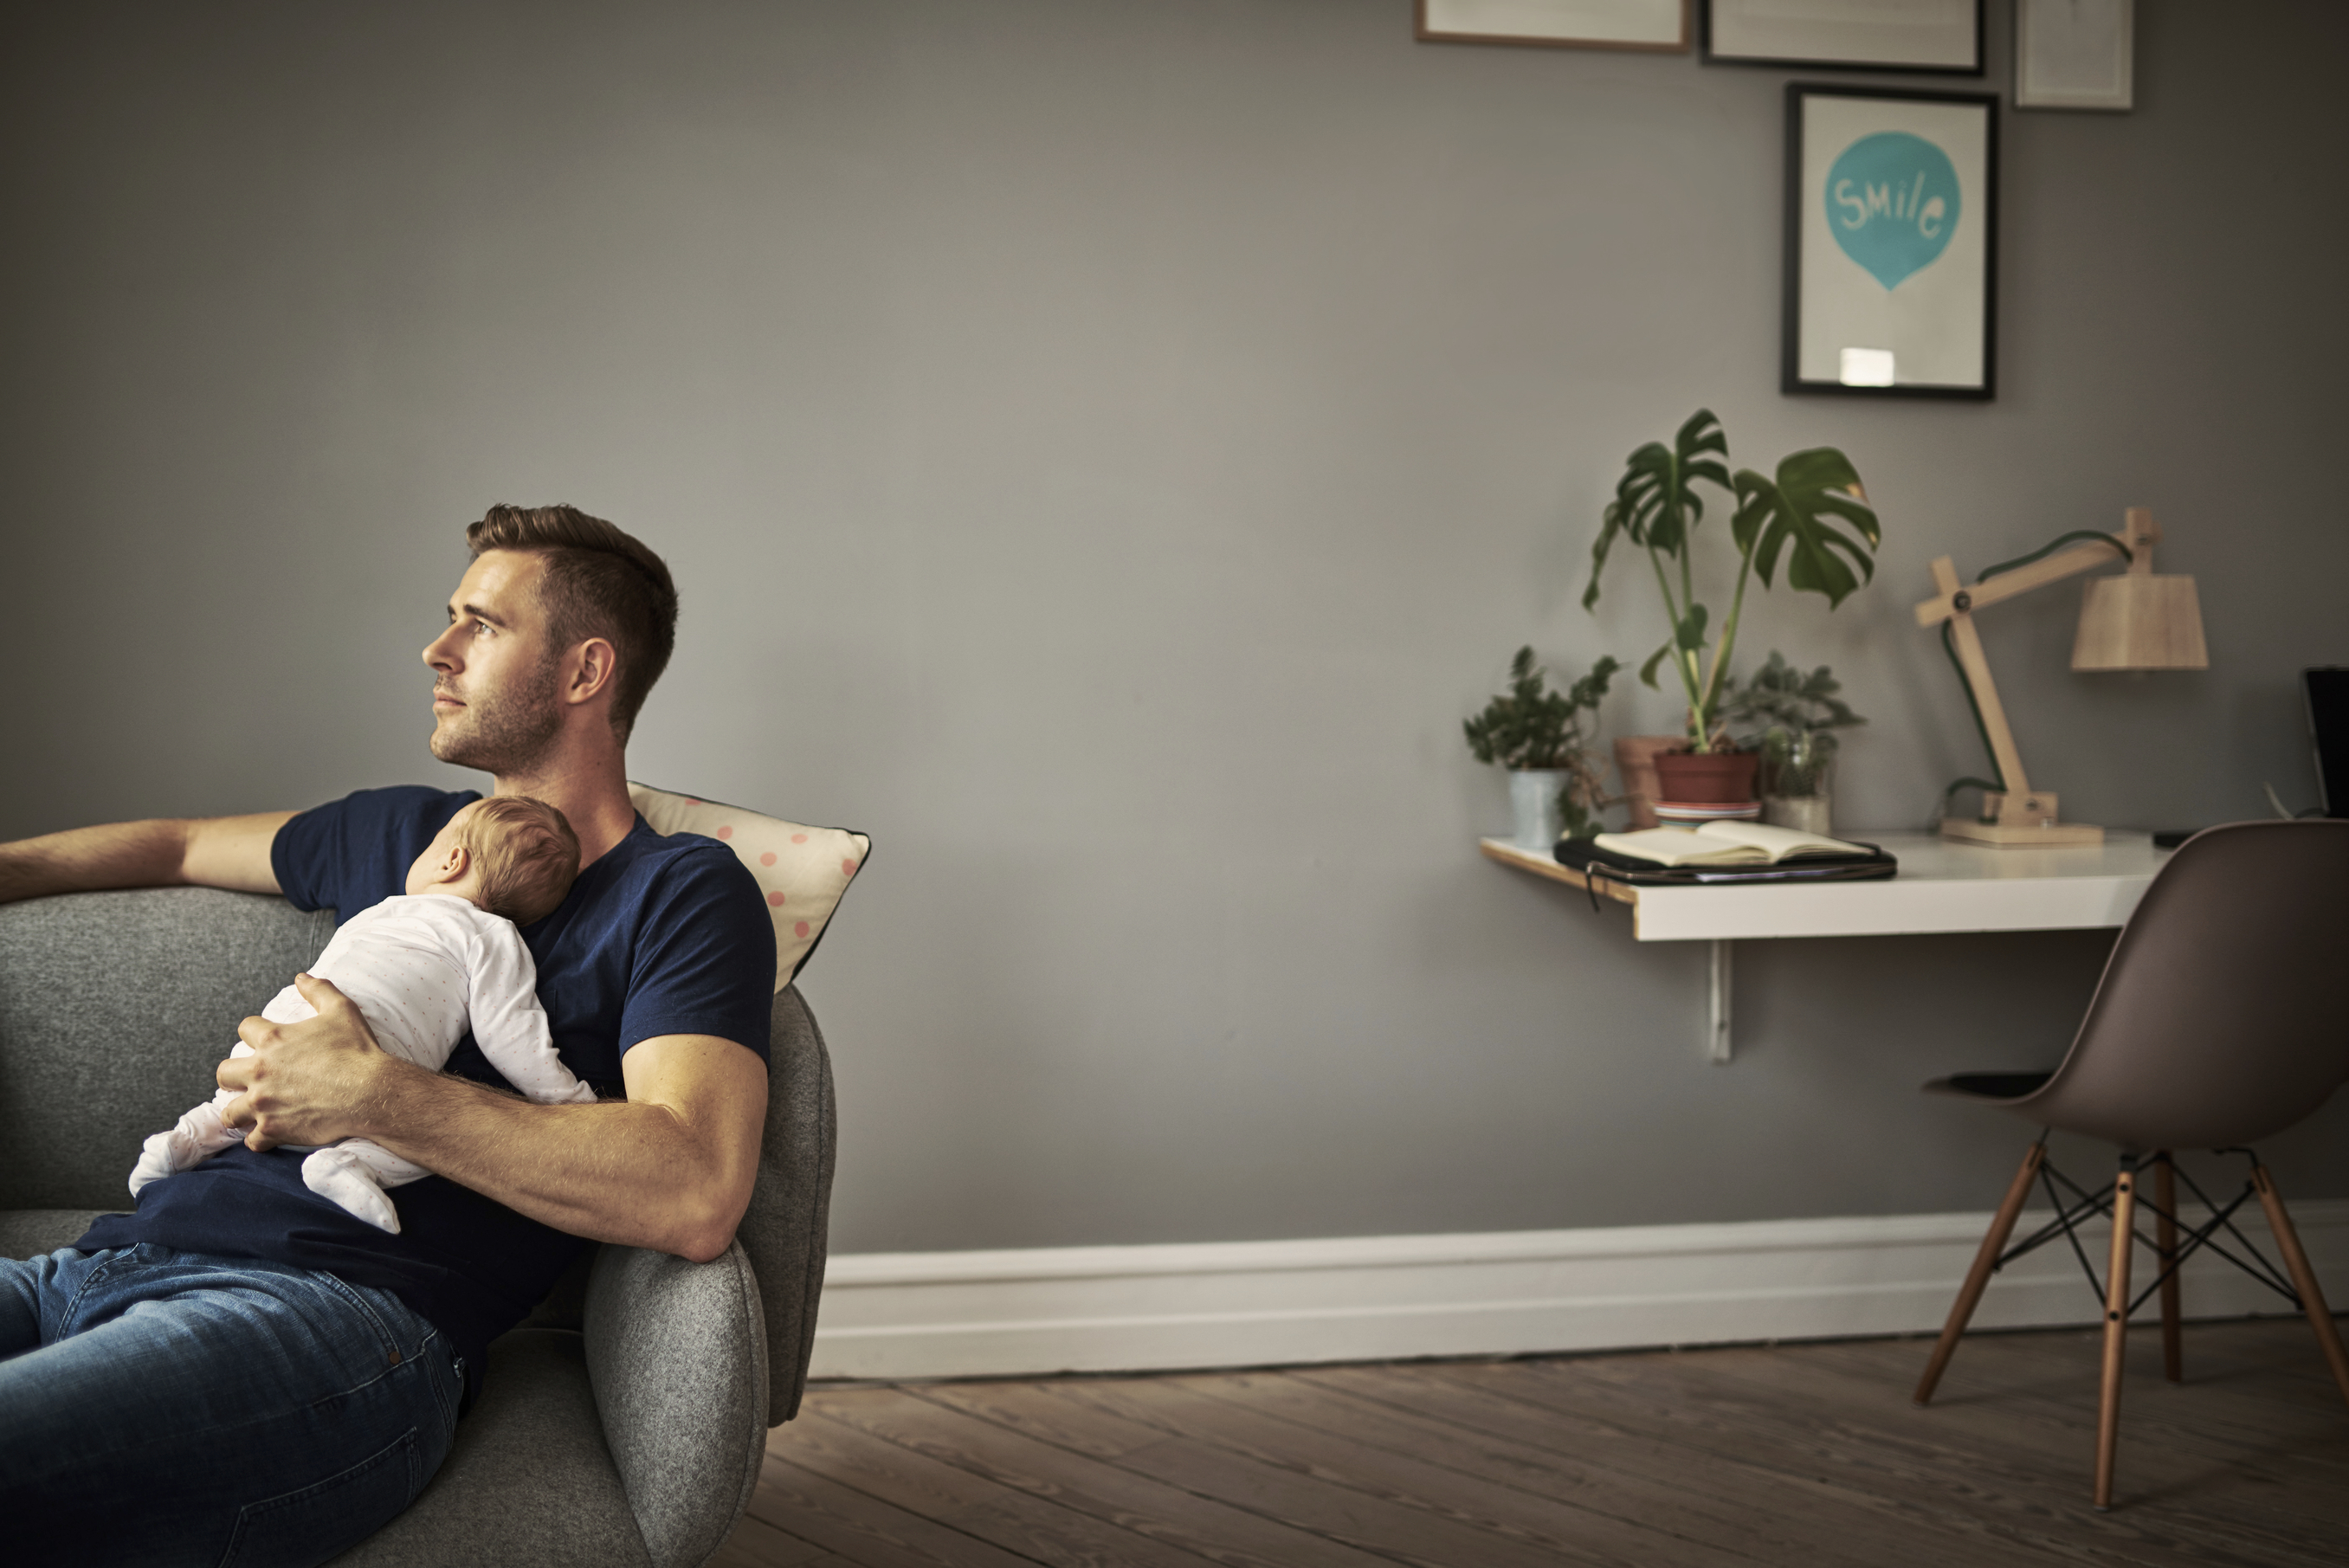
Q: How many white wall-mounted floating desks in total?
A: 1